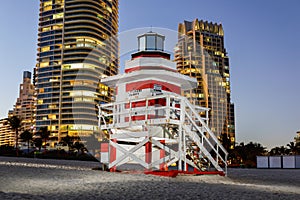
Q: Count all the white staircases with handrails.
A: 1